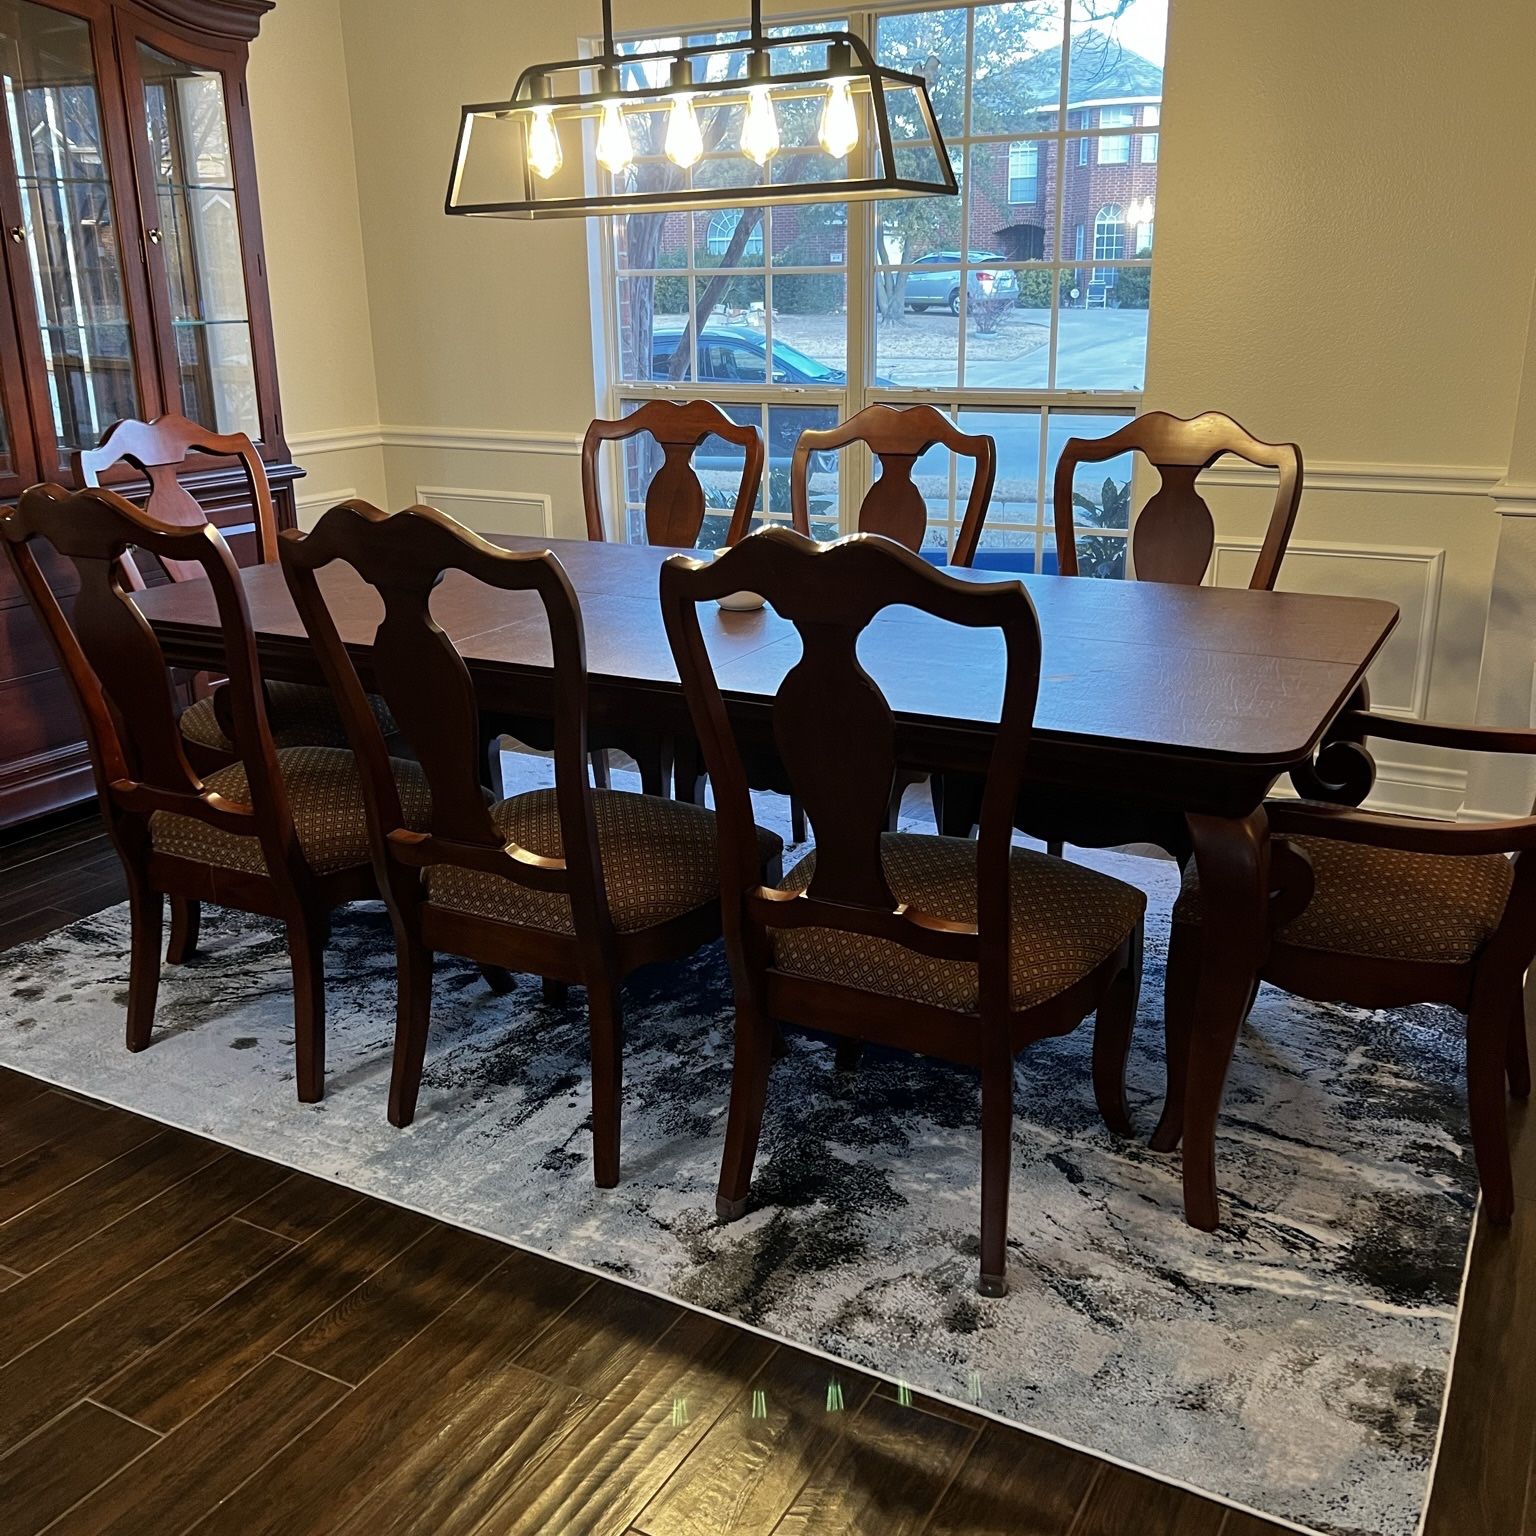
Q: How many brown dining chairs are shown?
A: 8